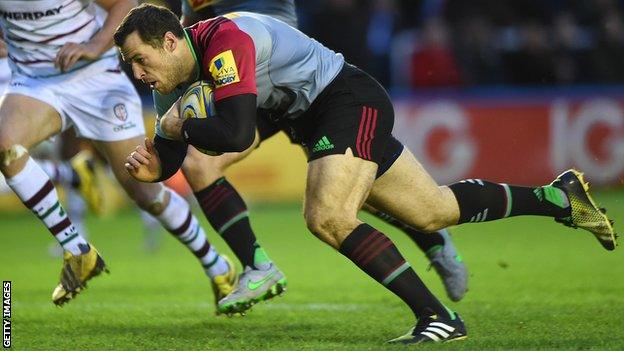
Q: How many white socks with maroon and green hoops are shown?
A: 2